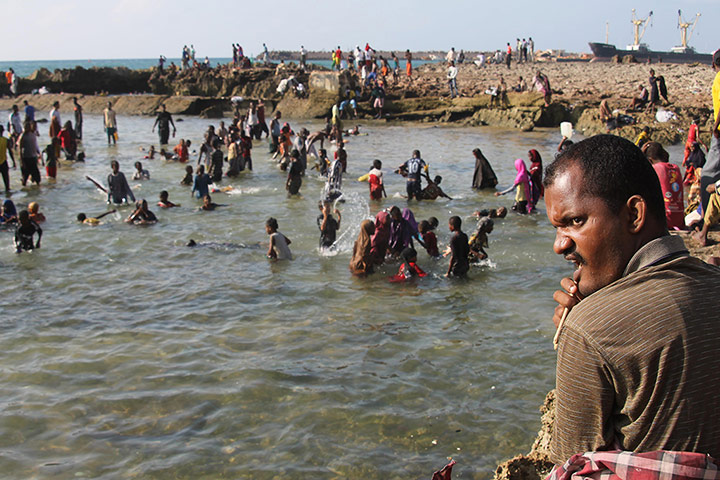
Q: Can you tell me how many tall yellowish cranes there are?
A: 2